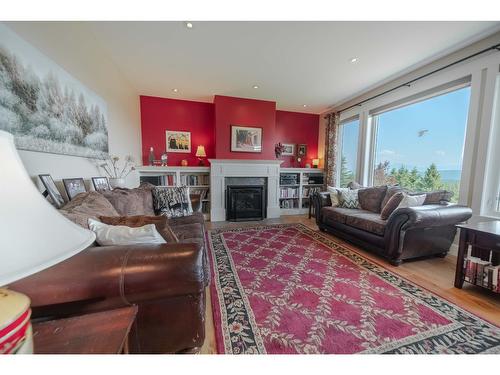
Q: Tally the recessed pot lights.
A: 5